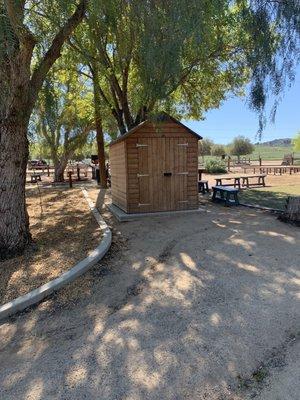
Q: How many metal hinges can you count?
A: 6